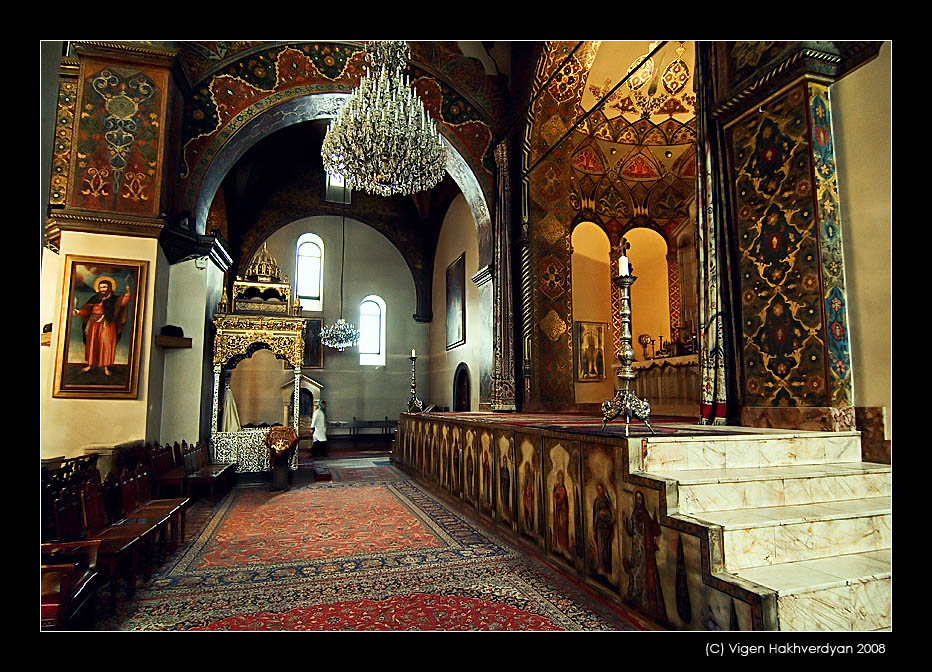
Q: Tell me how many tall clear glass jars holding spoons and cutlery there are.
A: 0